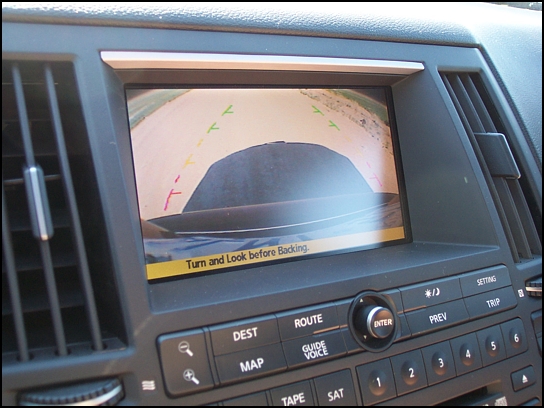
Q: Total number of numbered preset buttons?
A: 6